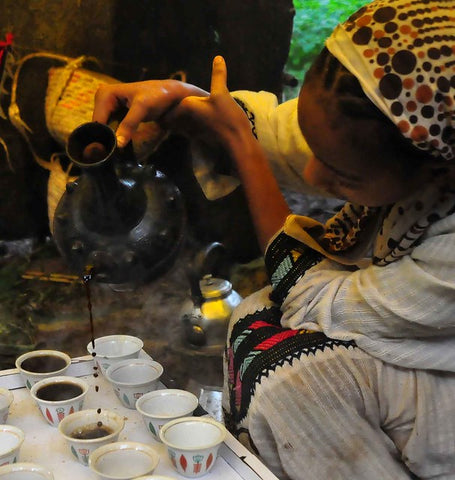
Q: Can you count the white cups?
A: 12